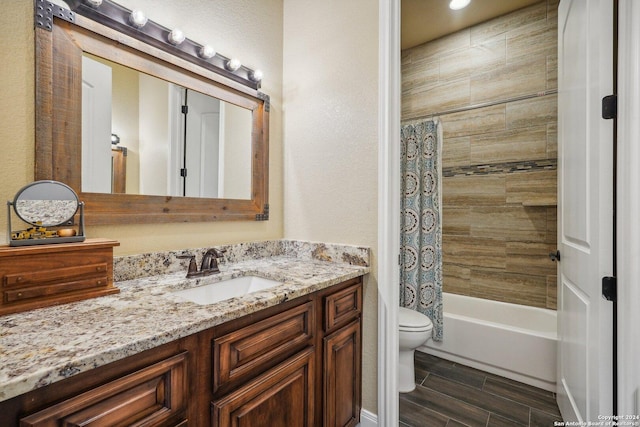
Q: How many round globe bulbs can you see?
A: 6